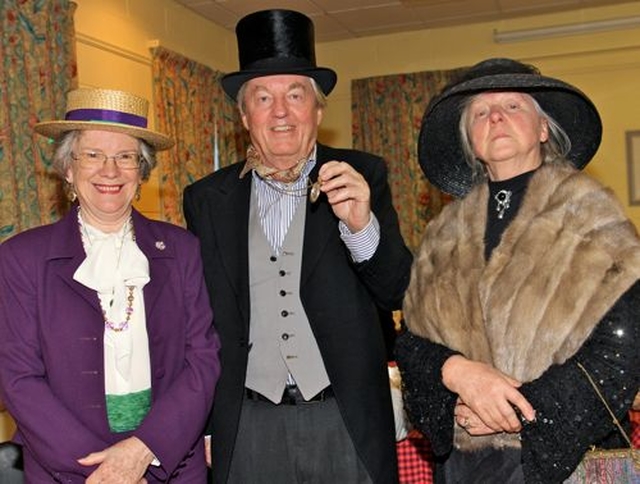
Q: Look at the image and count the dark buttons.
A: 5